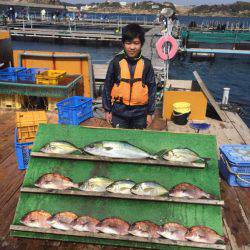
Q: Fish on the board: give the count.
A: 15